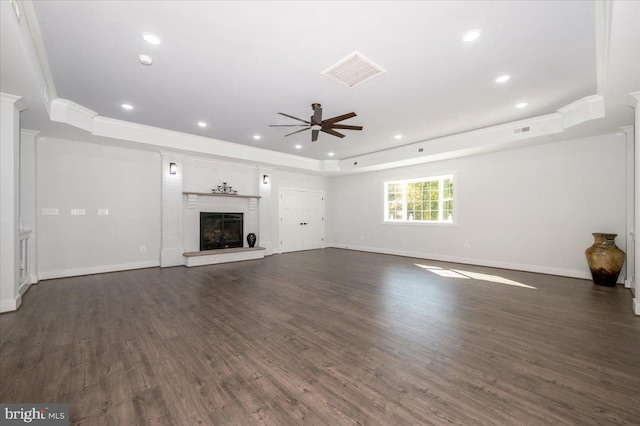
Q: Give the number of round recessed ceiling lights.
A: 10